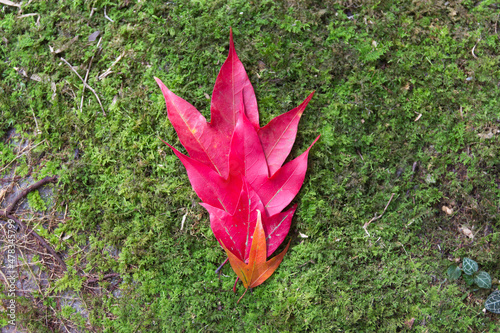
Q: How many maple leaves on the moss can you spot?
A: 4